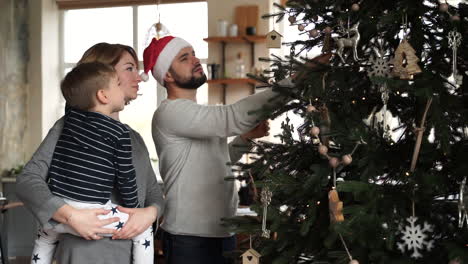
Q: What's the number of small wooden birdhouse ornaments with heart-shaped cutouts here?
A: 2